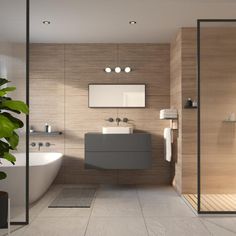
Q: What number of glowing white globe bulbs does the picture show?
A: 3